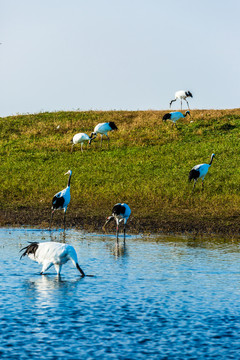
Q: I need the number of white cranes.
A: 8